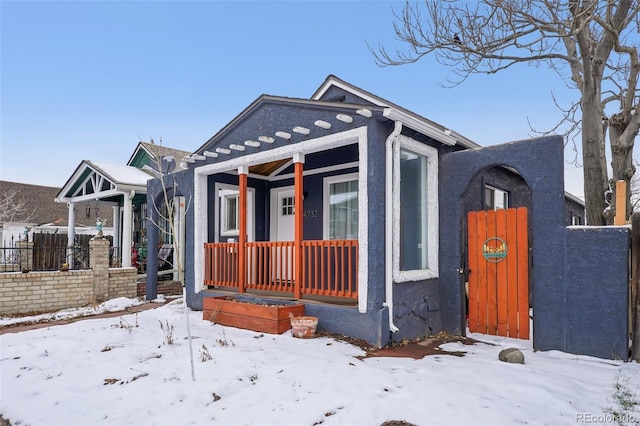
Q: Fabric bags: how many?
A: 0